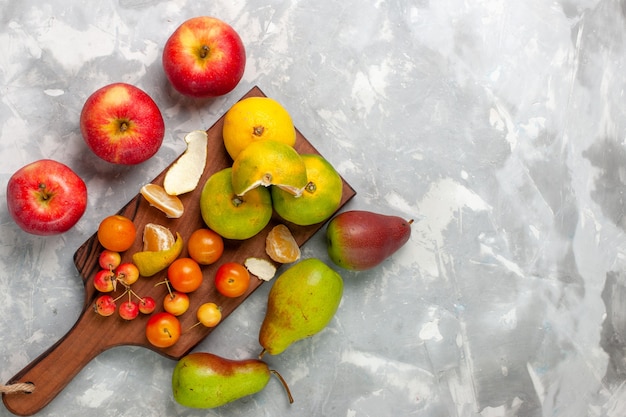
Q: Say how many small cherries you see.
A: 8